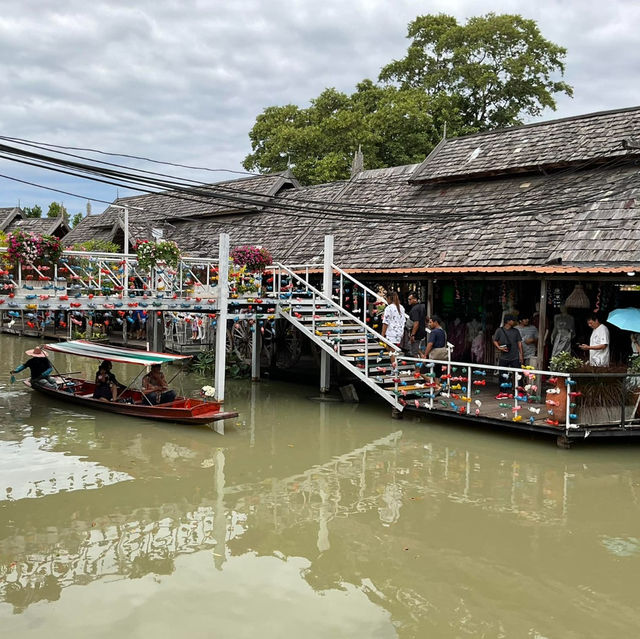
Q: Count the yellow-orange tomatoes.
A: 0